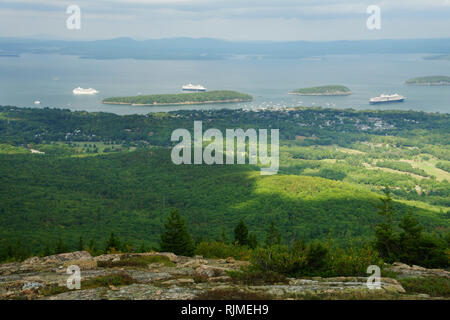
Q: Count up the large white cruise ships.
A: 3